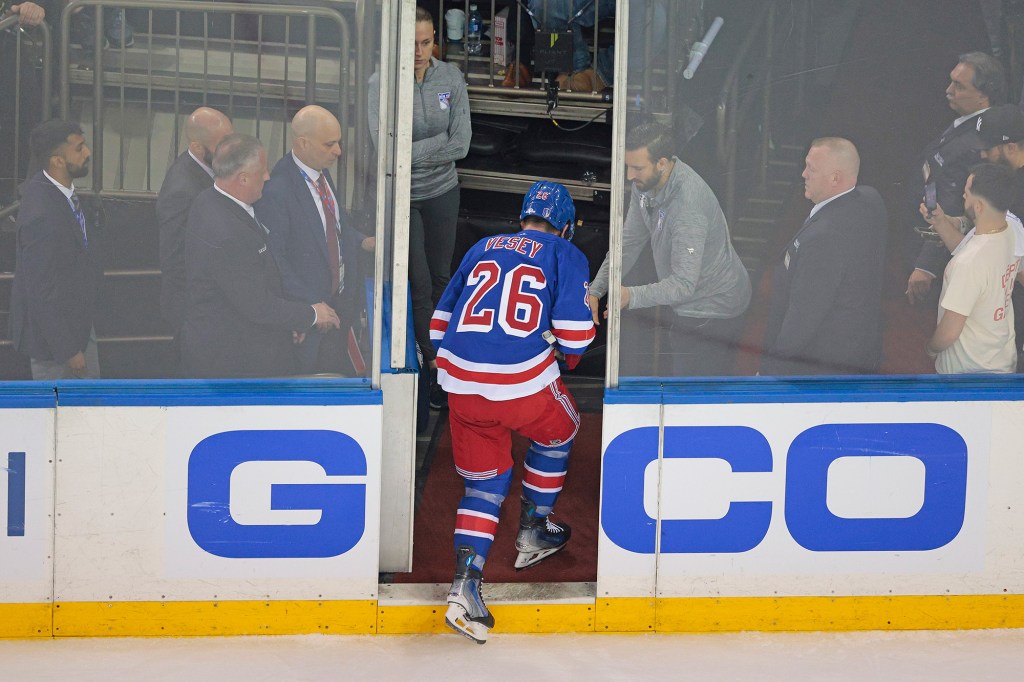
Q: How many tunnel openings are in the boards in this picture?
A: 1